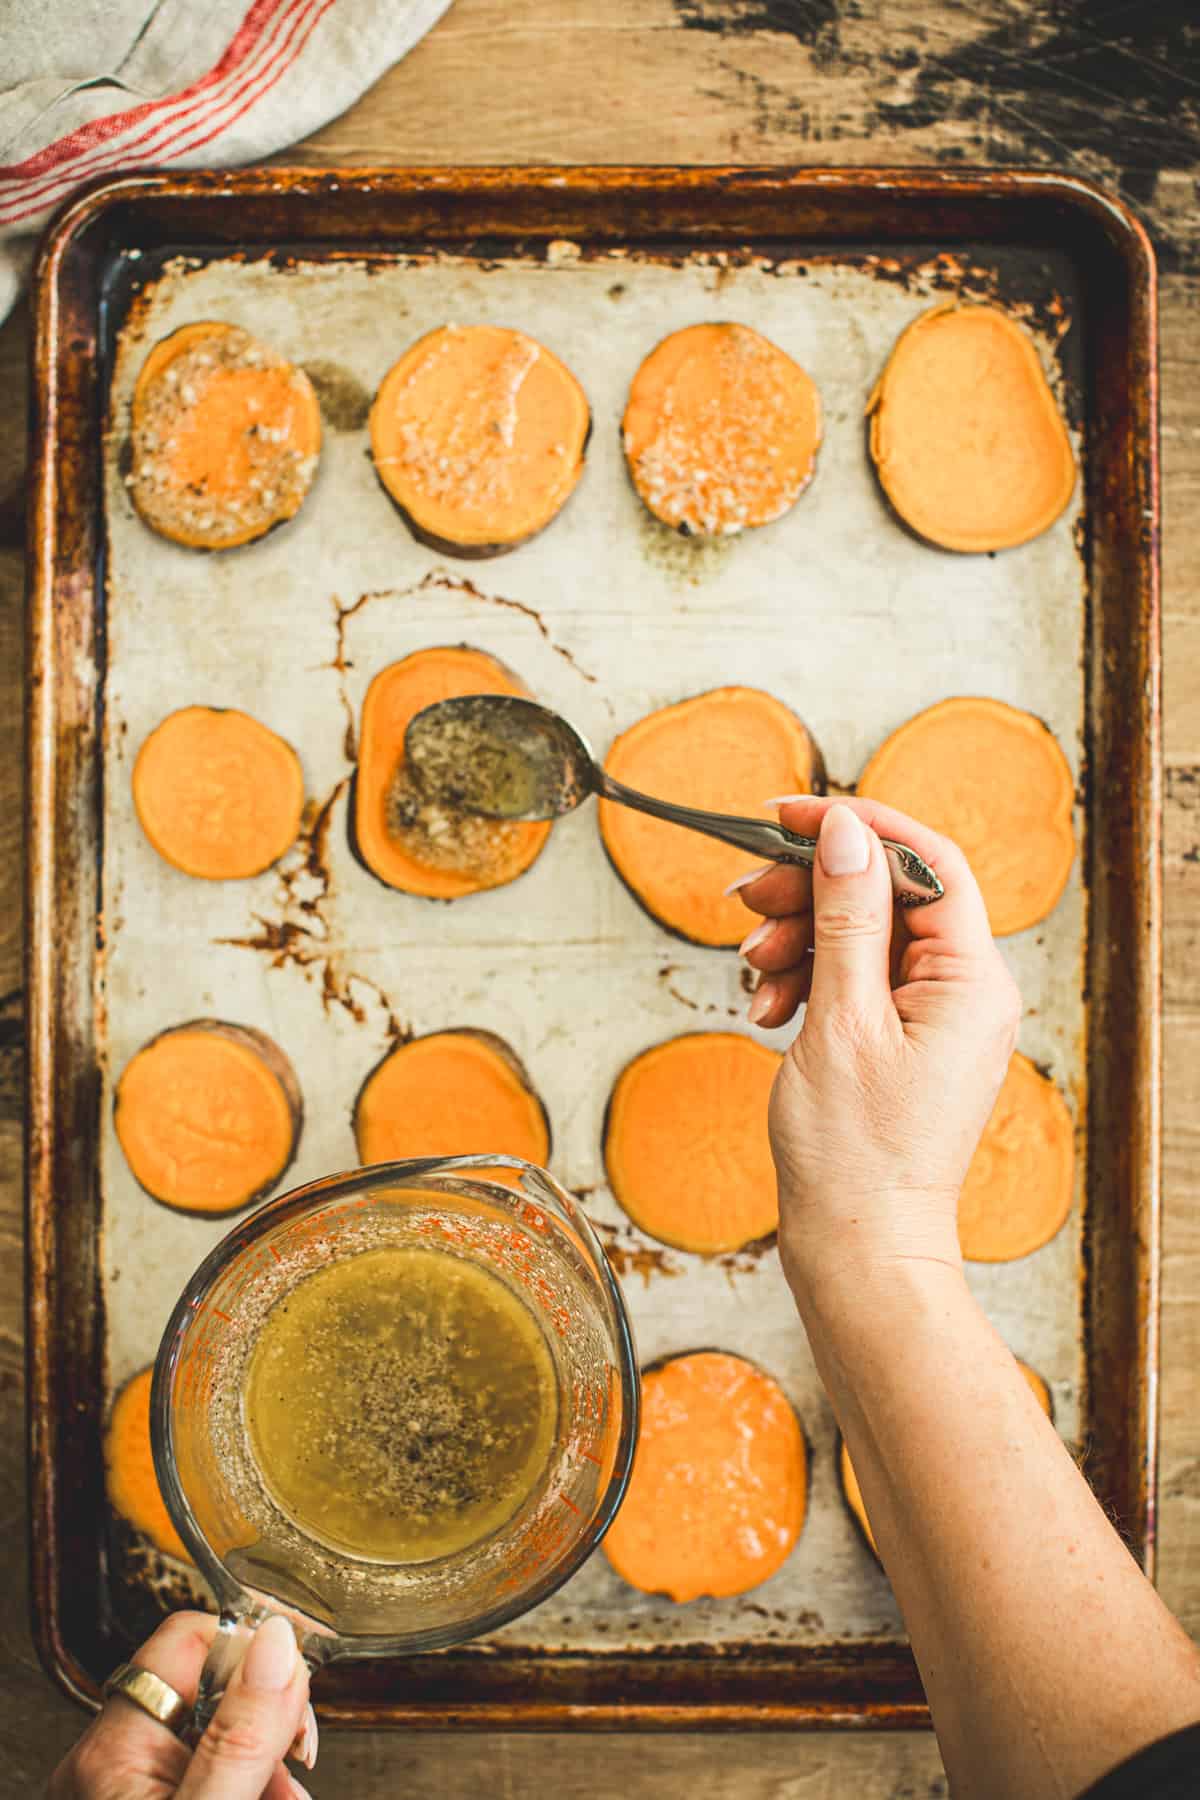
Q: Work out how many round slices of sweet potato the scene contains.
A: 15